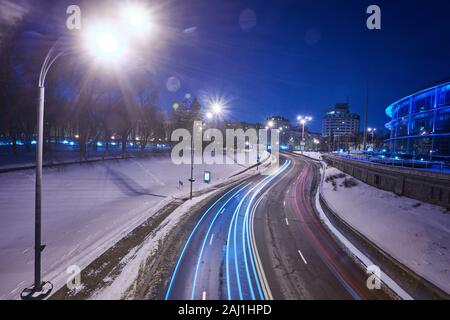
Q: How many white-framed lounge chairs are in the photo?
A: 0